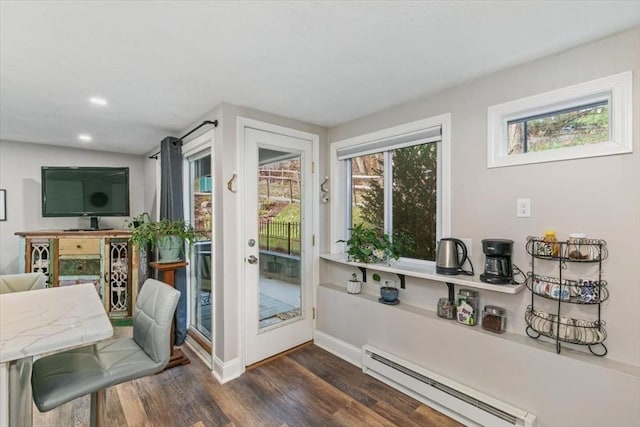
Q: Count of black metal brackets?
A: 3